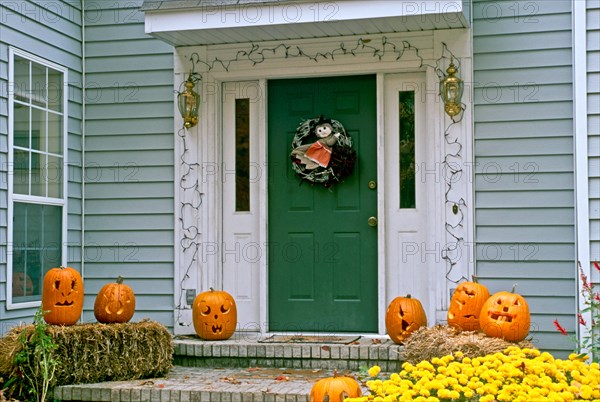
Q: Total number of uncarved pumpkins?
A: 0